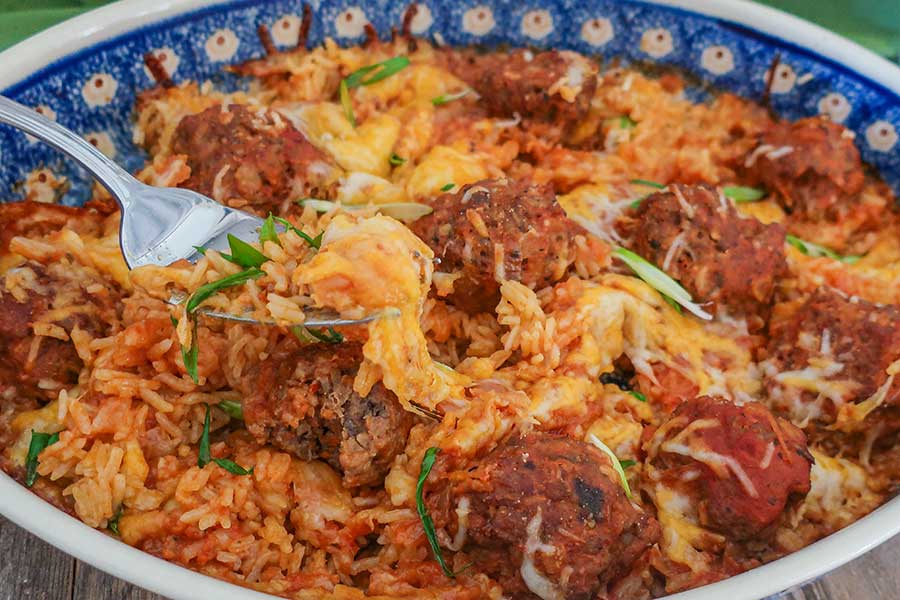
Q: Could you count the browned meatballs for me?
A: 10